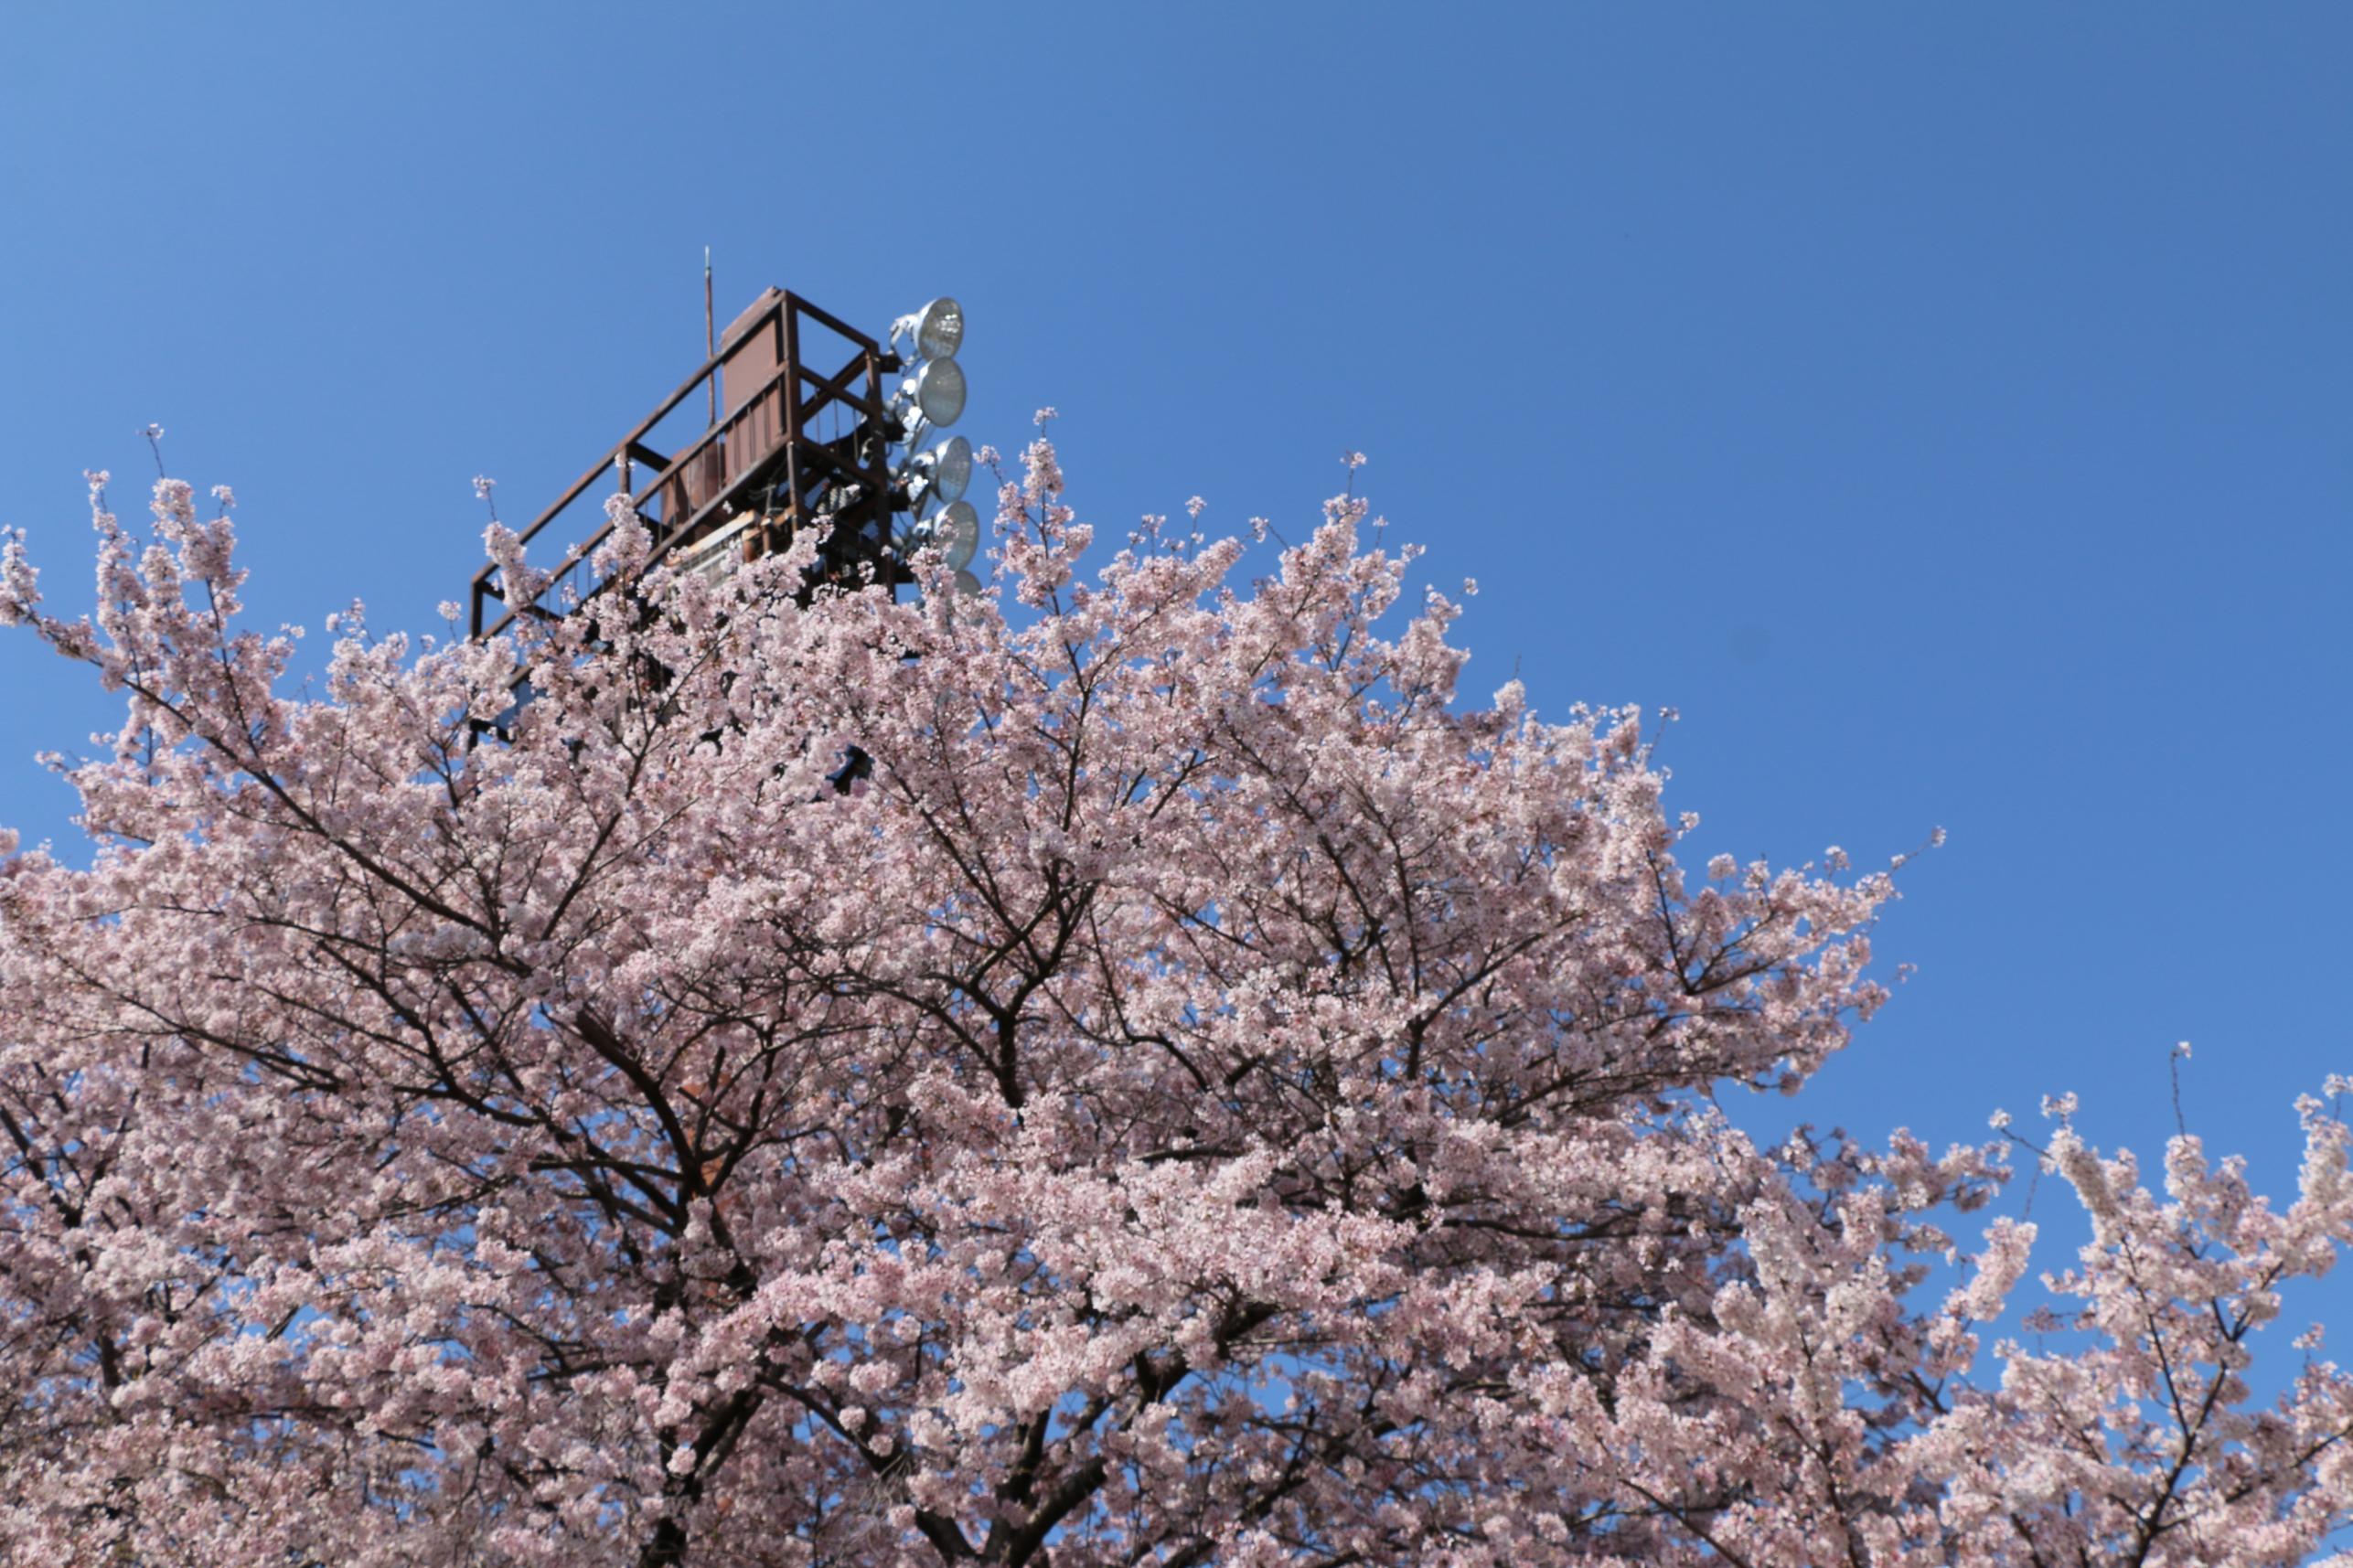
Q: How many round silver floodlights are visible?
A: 5